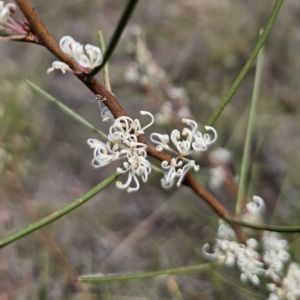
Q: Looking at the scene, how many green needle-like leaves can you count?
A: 8